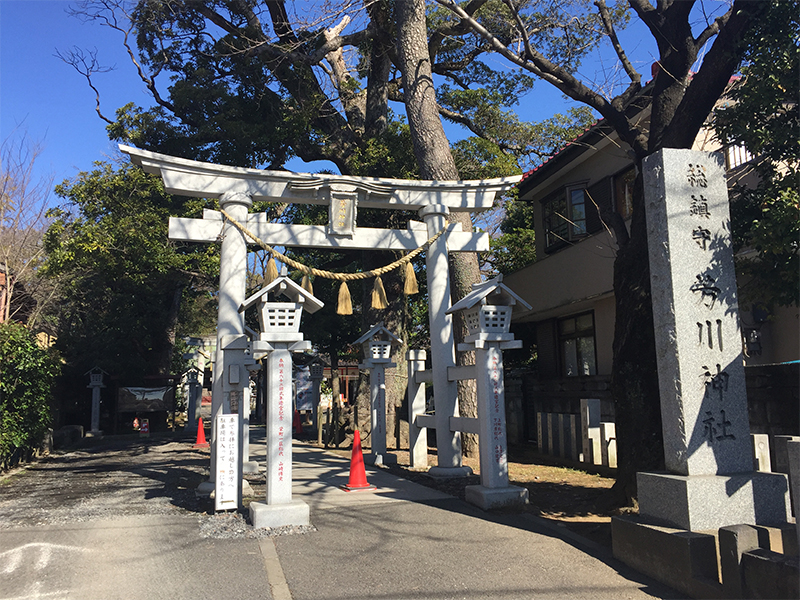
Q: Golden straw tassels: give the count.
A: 5